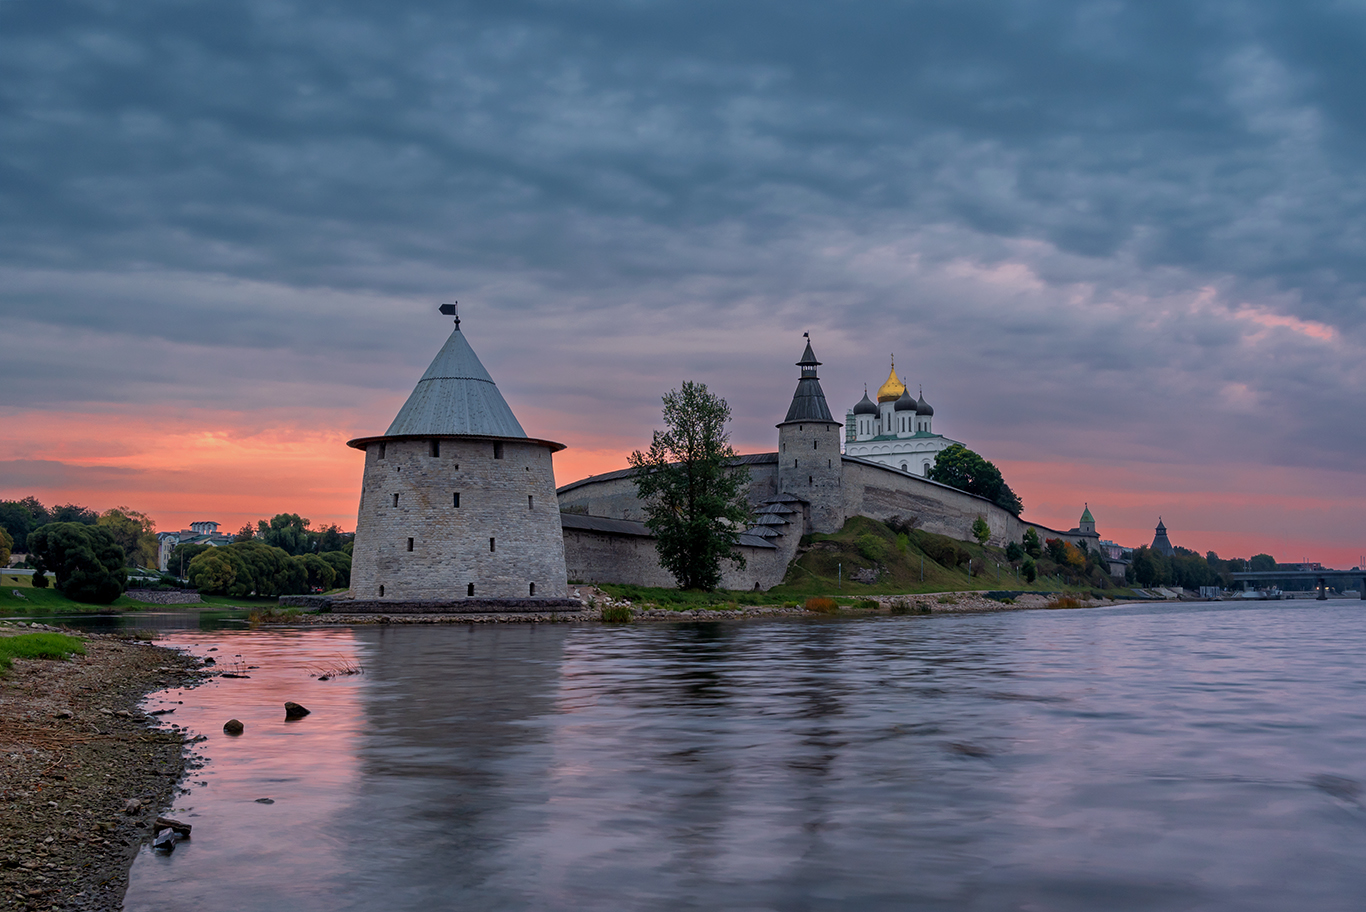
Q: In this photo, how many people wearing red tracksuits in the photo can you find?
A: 0